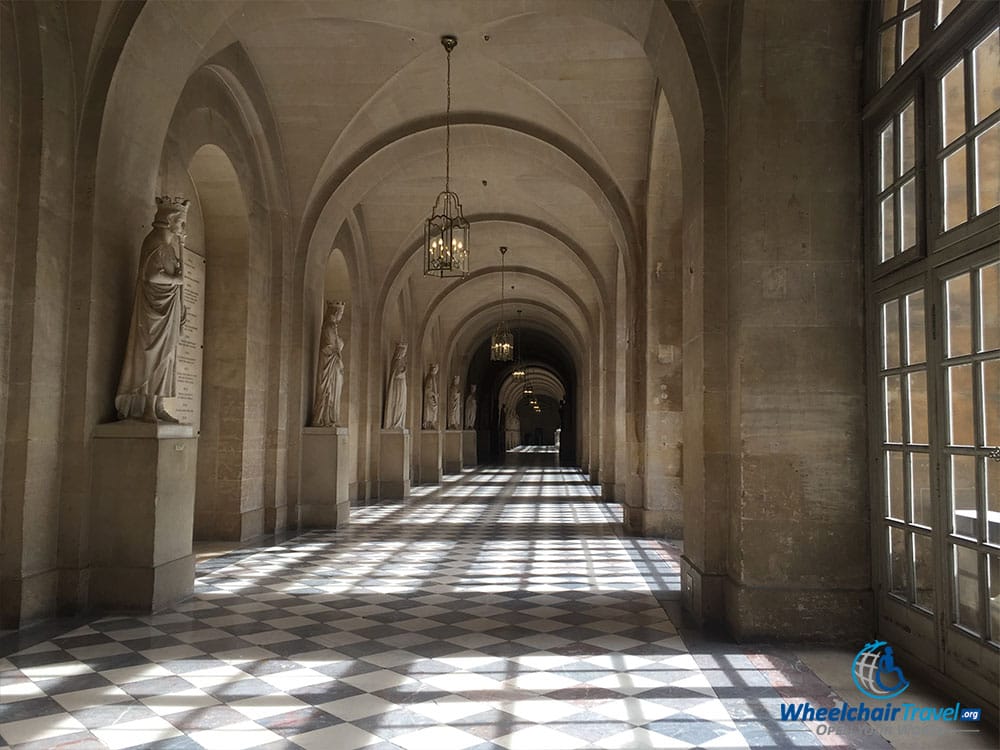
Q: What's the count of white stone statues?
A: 6